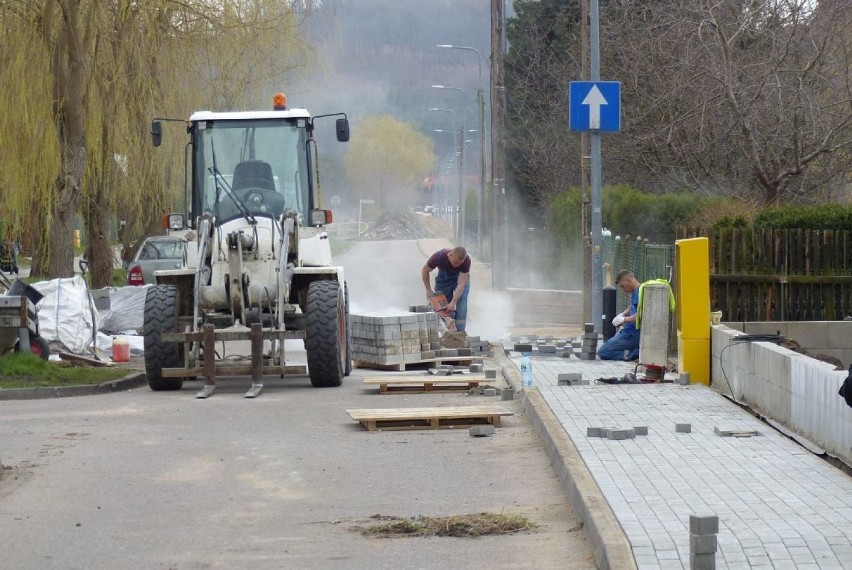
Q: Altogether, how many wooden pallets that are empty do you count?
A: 2